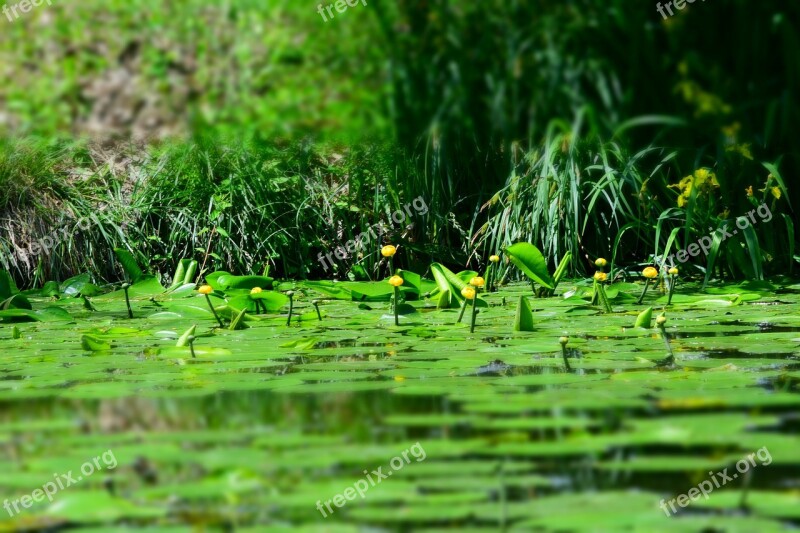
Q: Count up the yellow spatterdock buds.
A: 11